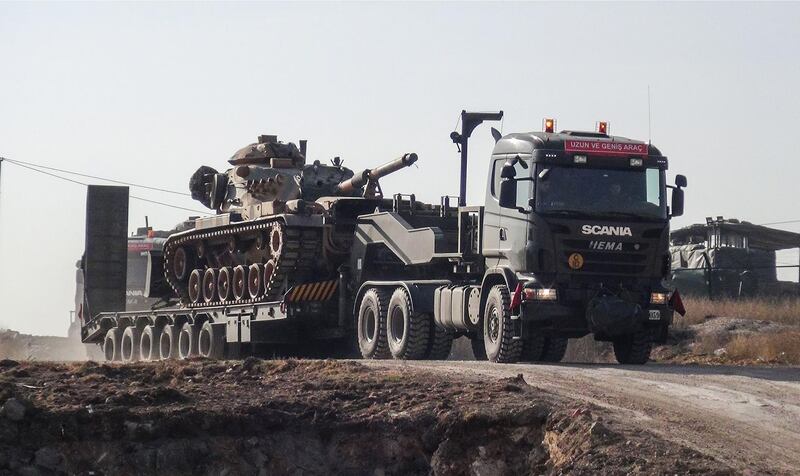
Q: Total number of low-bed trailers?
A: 1